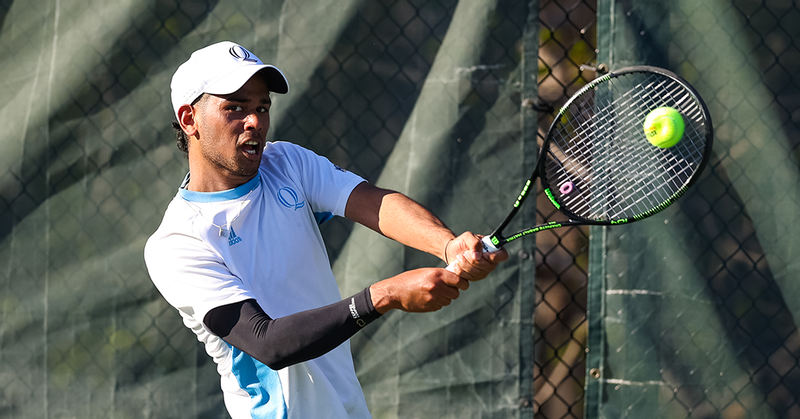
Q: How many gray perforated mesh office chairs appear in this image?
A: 0